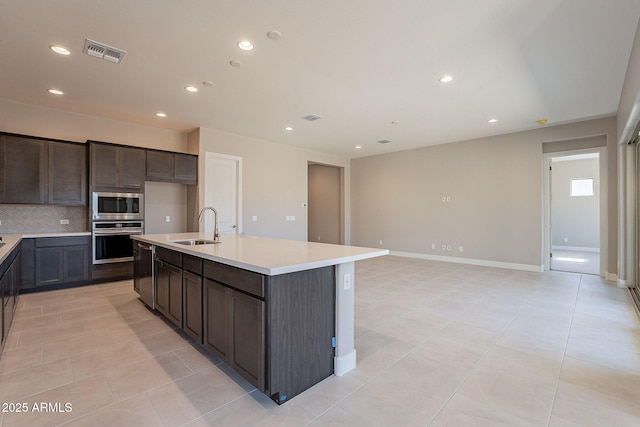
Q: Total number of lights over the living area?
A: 4